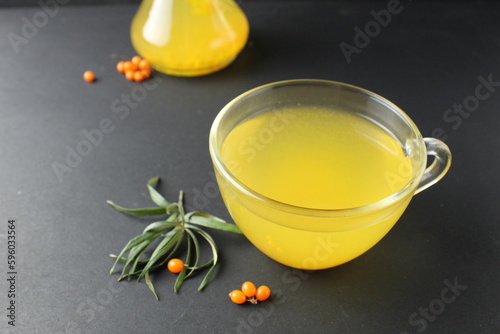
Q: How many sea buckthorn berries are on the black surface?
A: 12